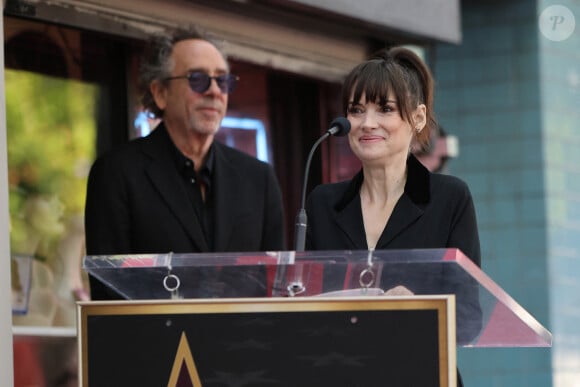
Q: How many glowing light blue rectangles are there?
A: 1